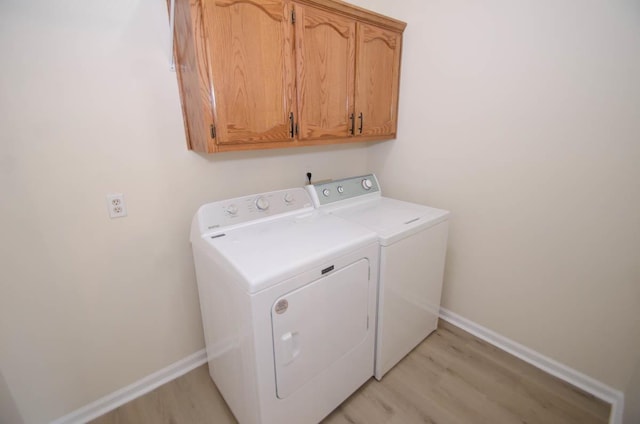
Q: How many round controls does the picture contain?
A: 6